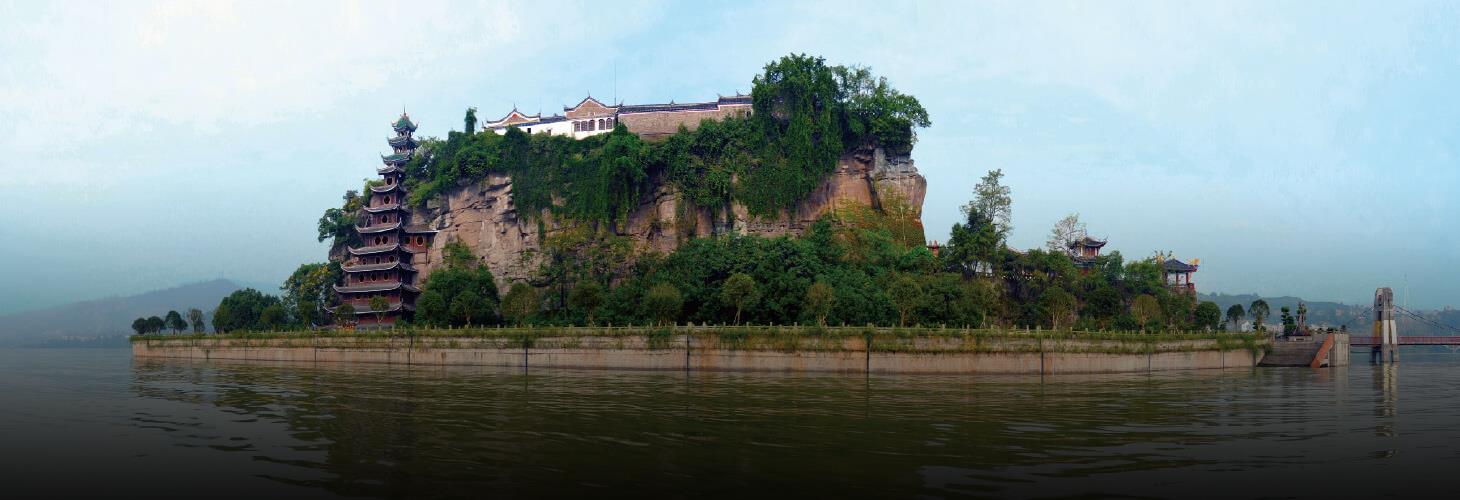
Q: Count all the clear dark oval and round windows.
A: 13